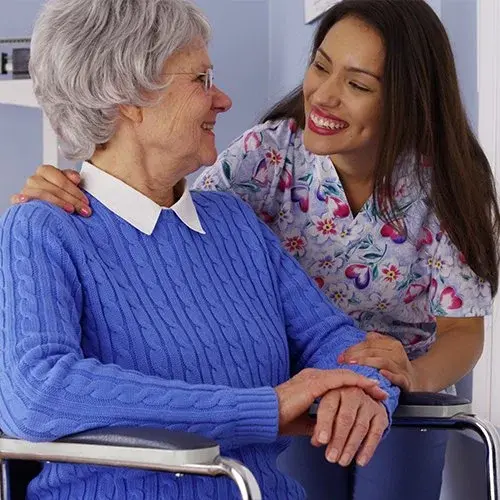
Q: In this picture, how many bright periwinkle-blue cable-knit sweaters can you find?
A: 1